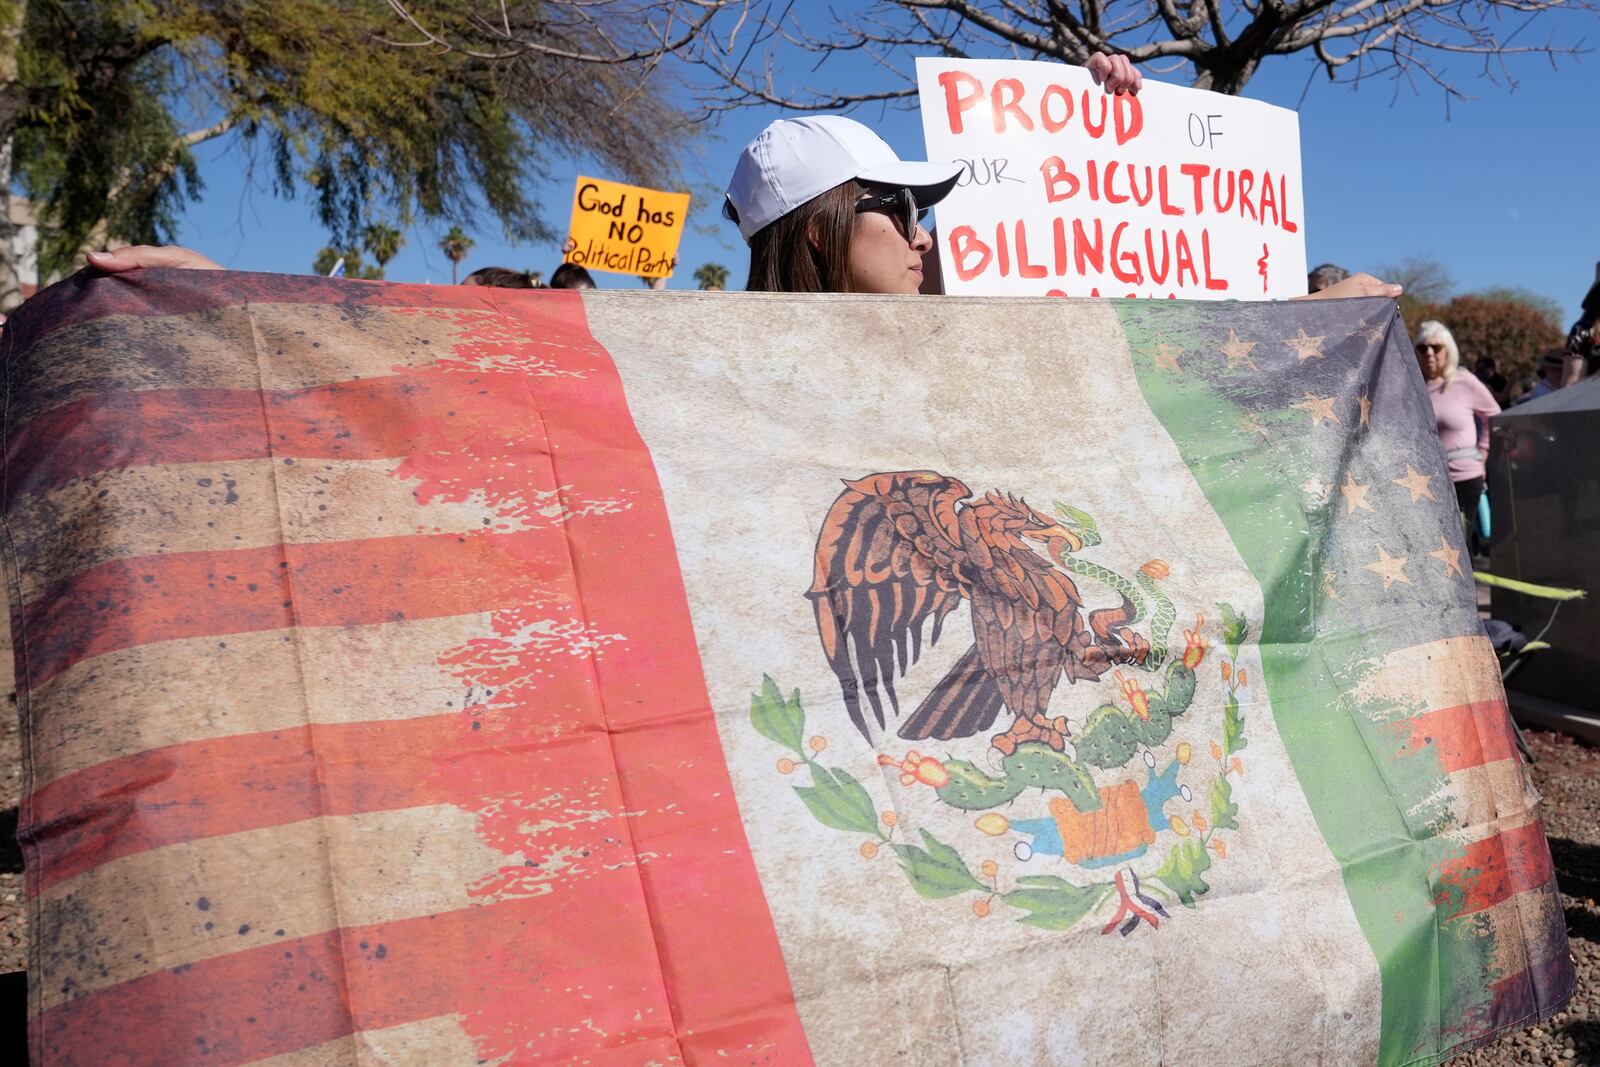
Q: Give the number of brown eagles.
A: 1